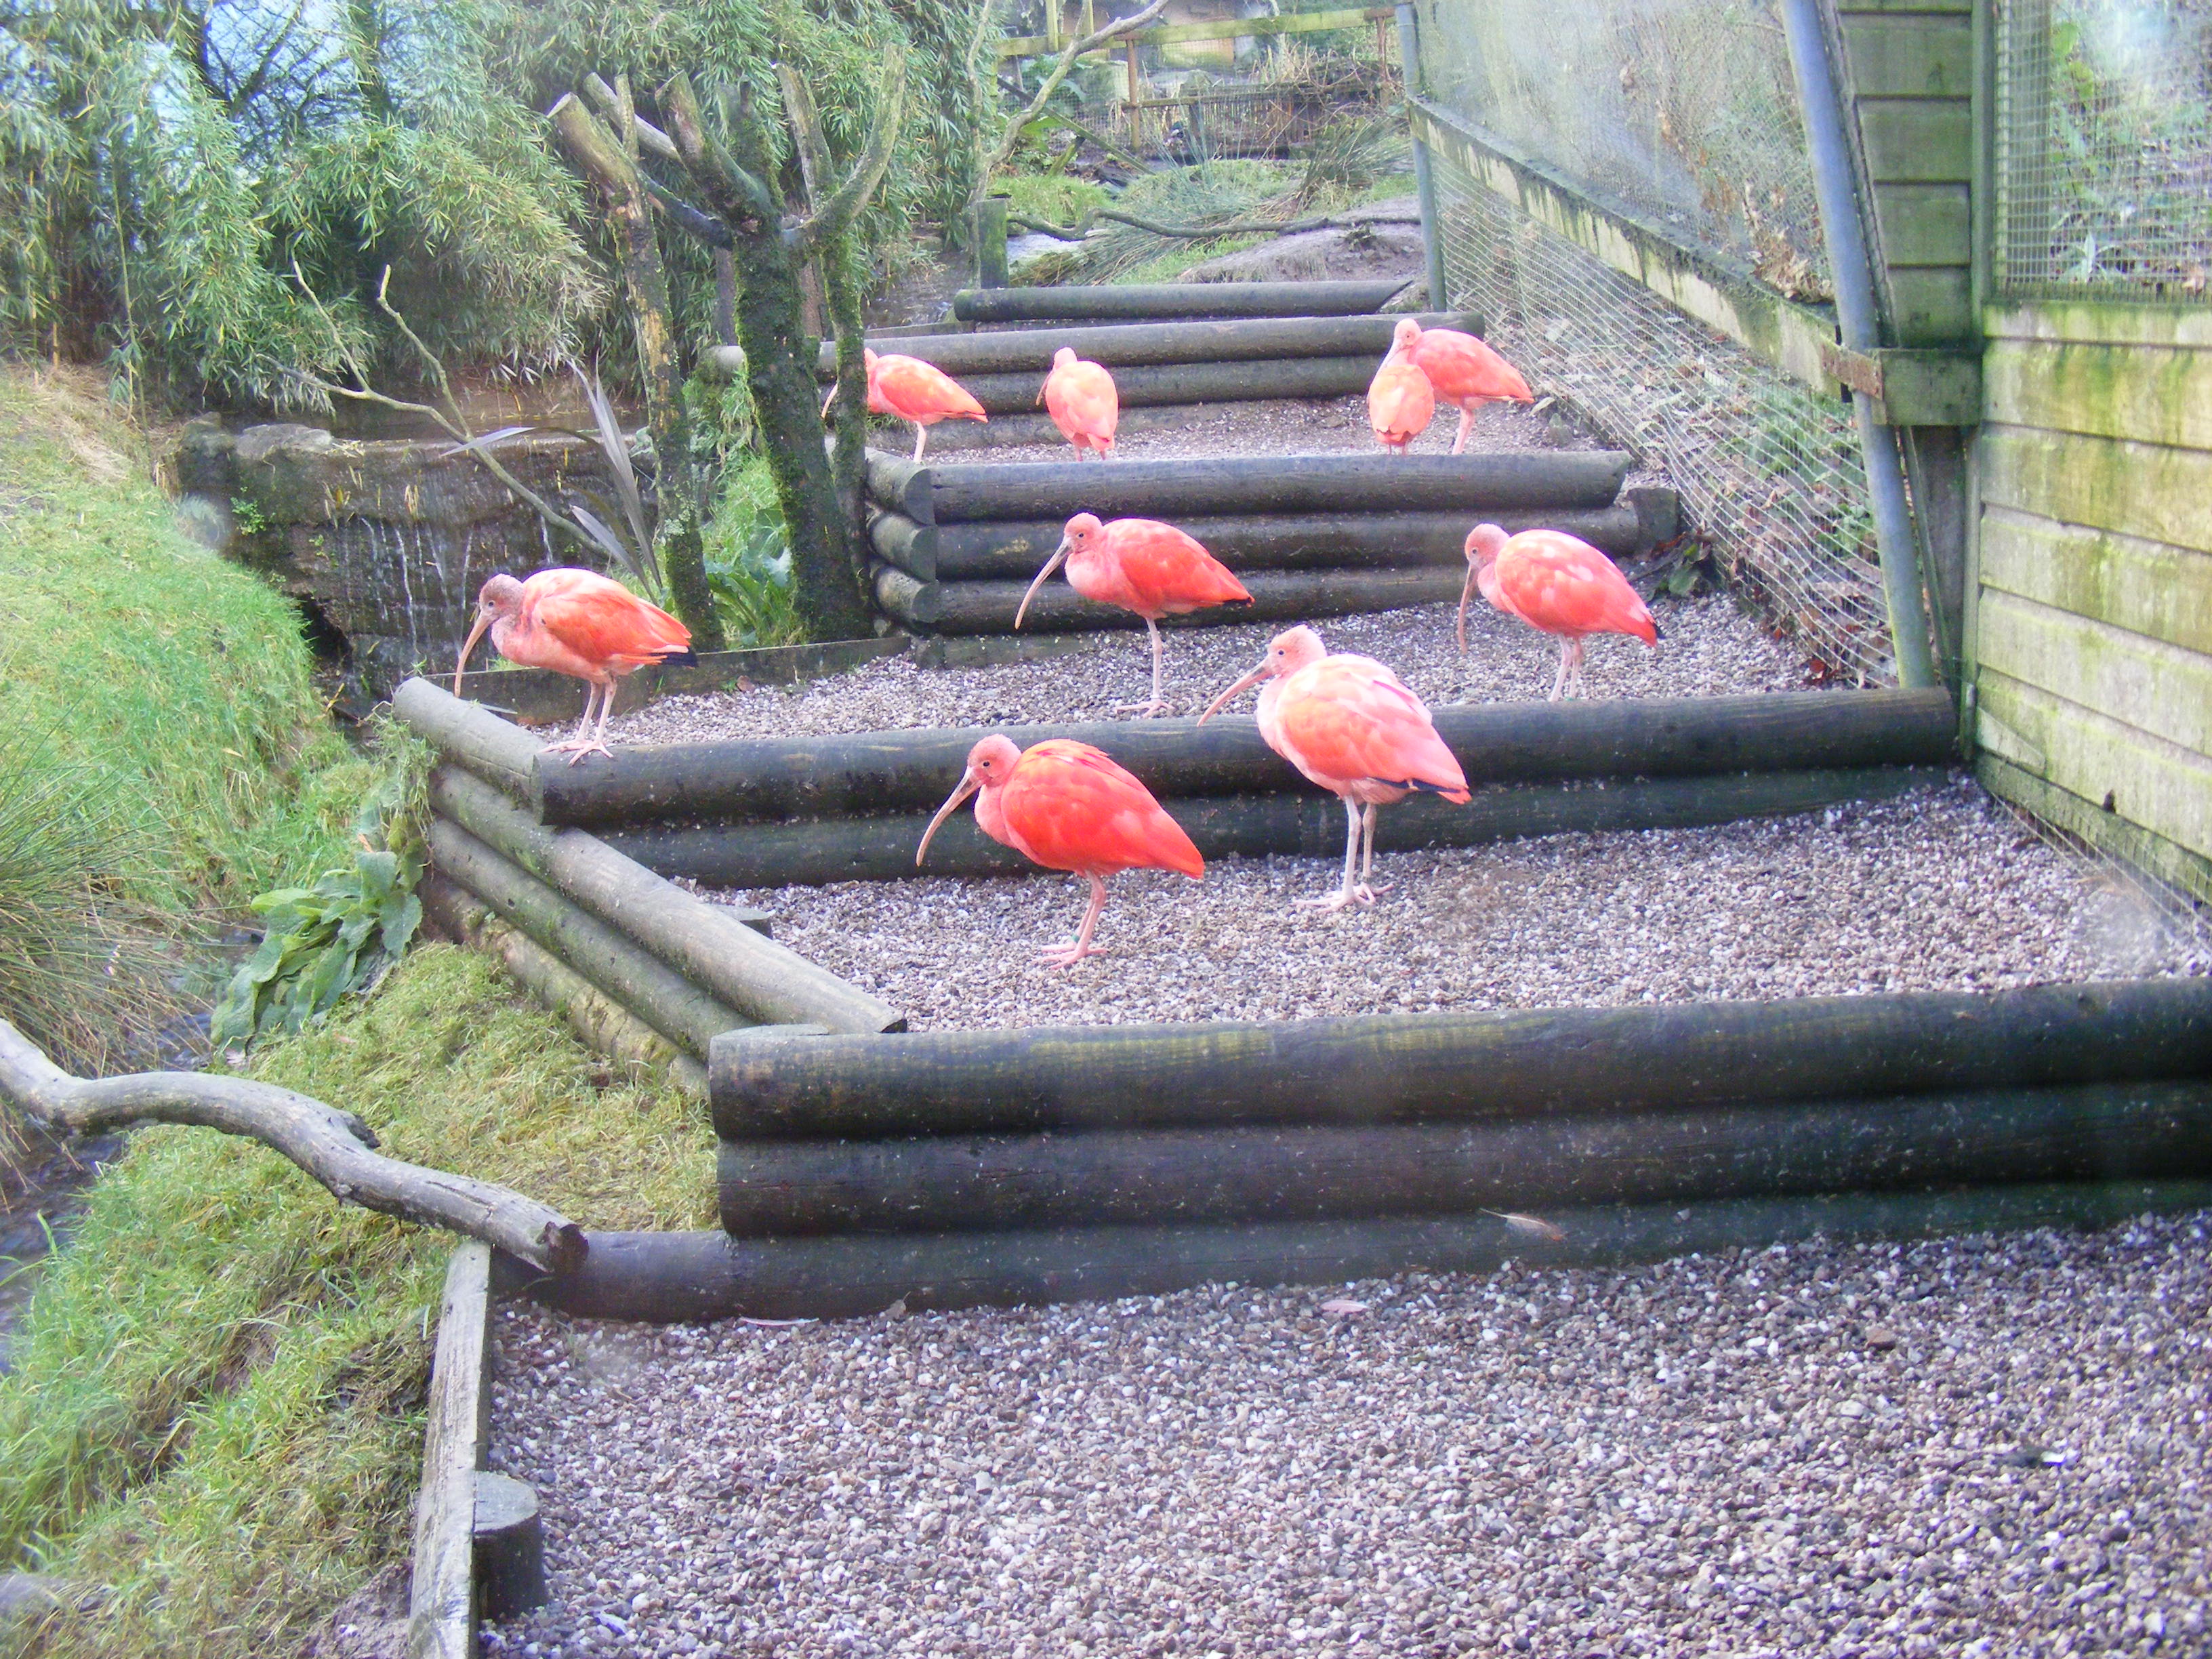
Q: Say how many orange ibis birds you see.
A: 9